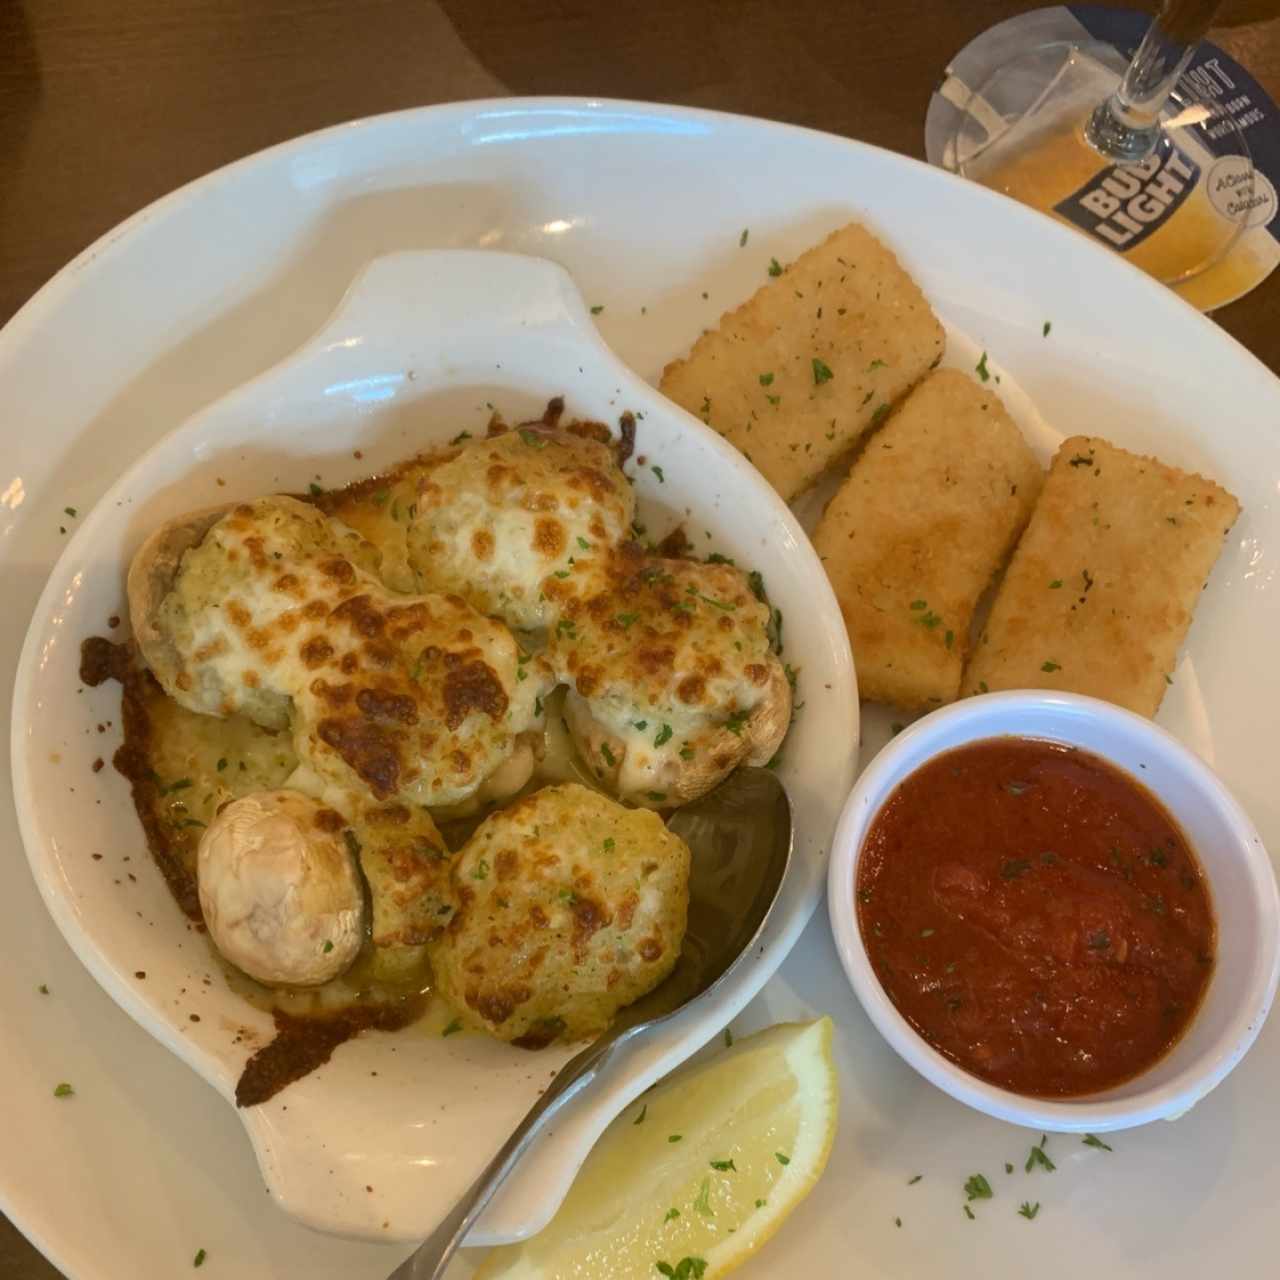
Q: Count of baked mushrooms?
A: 6